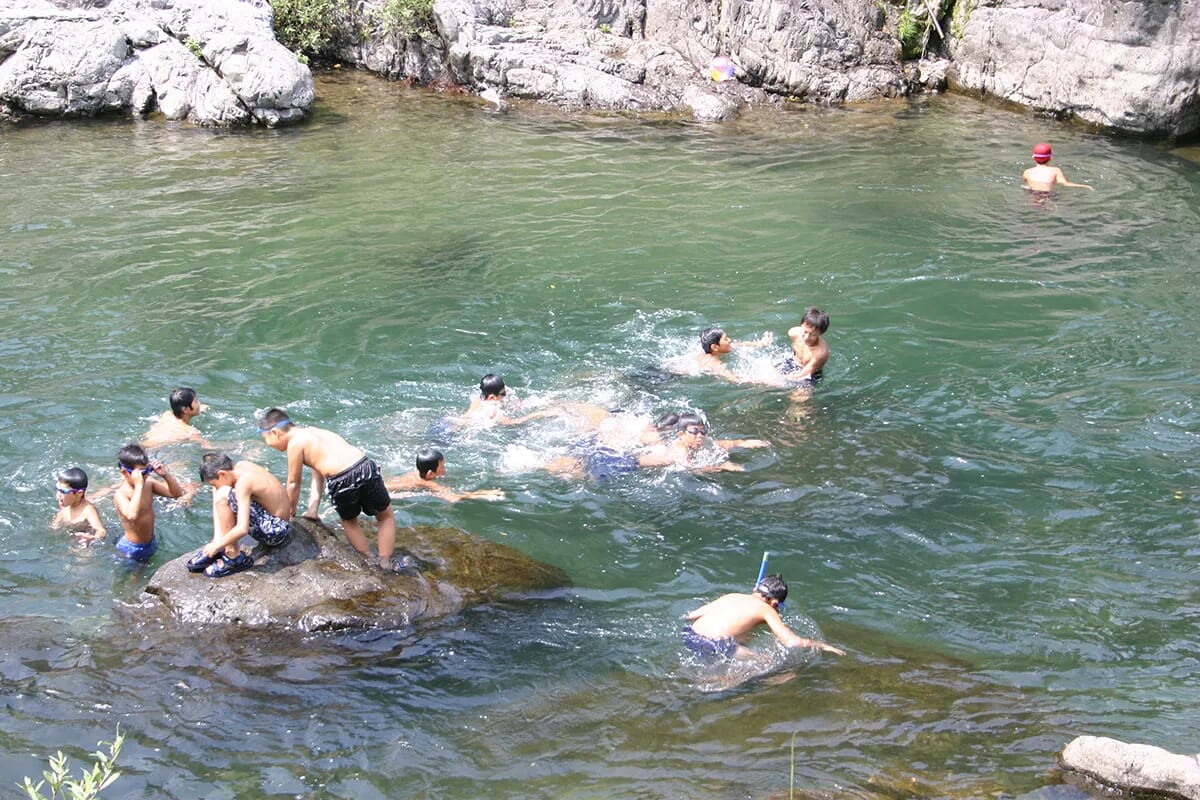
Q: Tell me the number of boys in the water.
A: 11